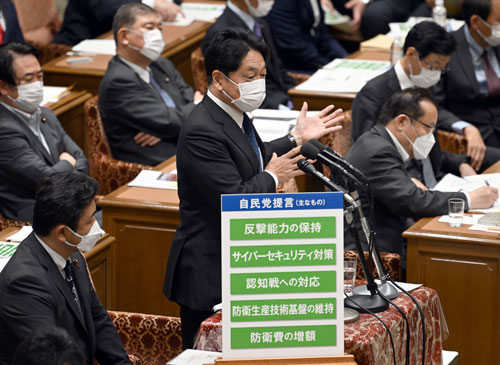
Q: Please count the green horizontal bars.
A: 5